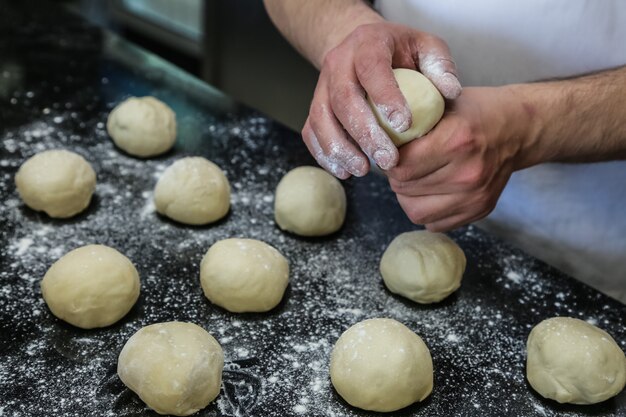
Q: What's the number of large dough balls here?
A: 11